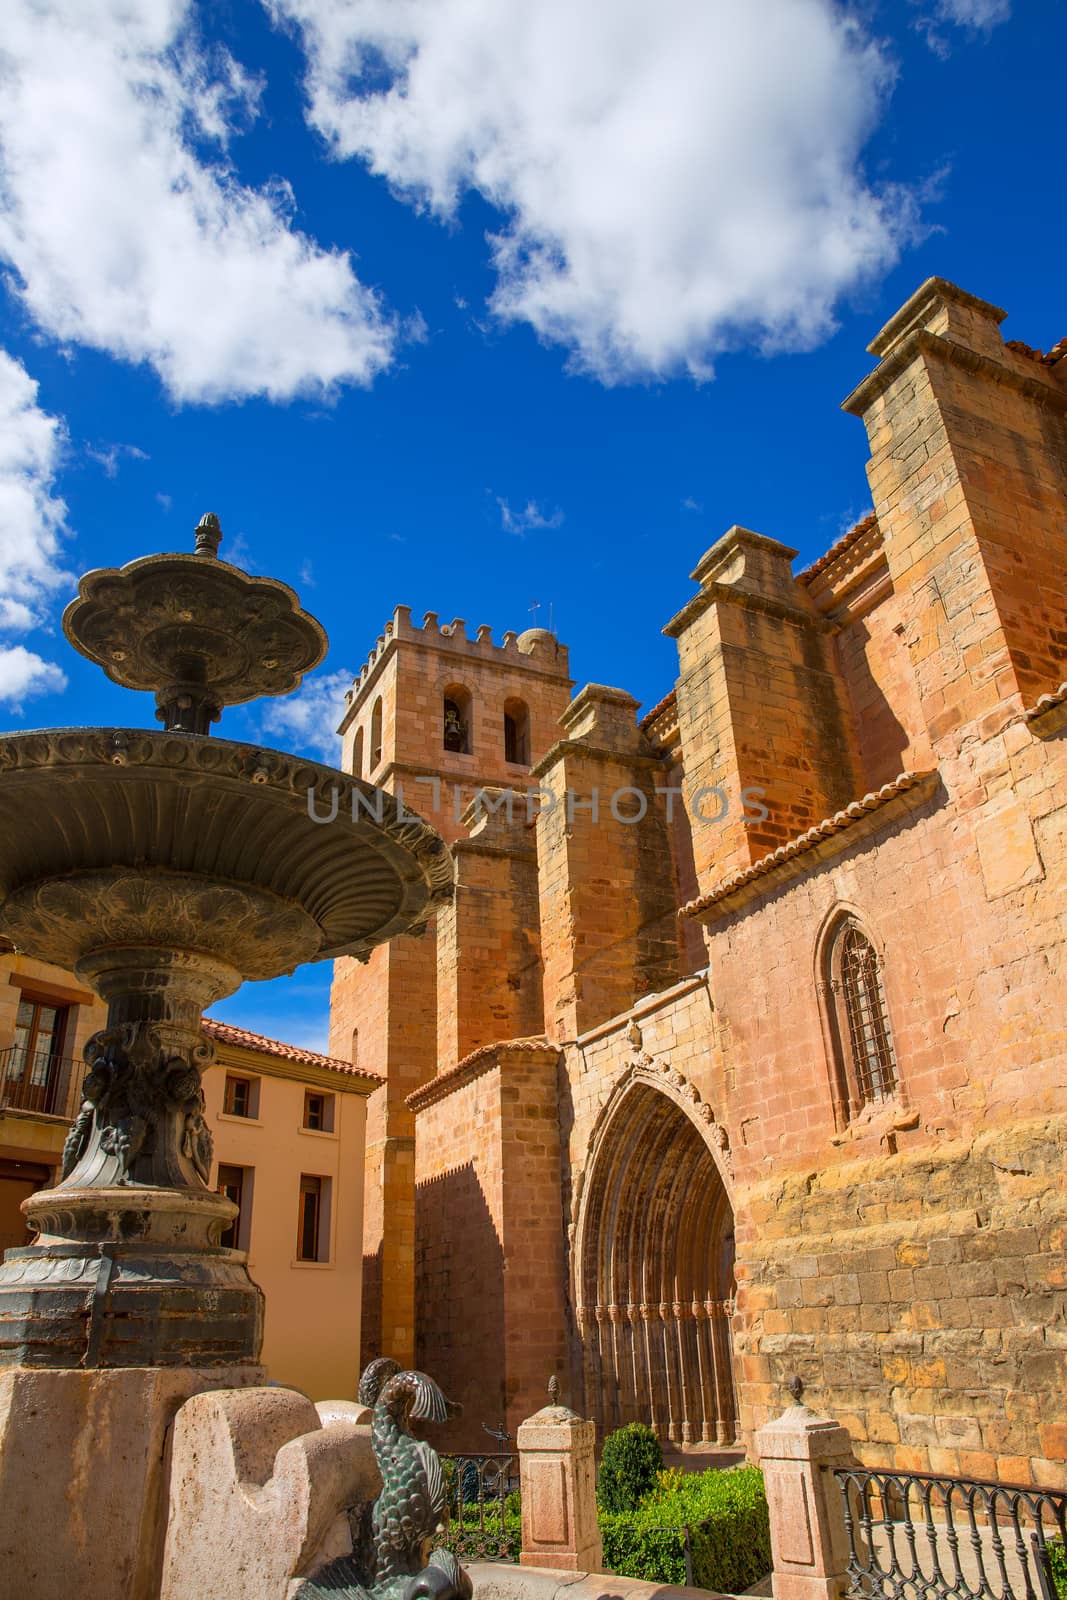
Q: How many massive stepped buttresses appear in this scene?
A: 4